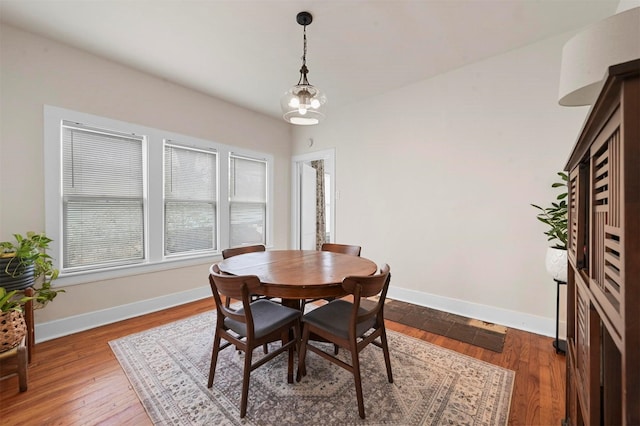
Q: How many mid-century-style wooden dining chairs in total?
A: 4